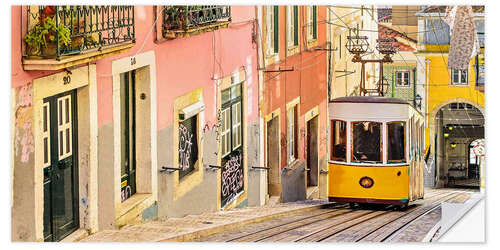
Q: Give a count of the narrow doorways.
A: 5